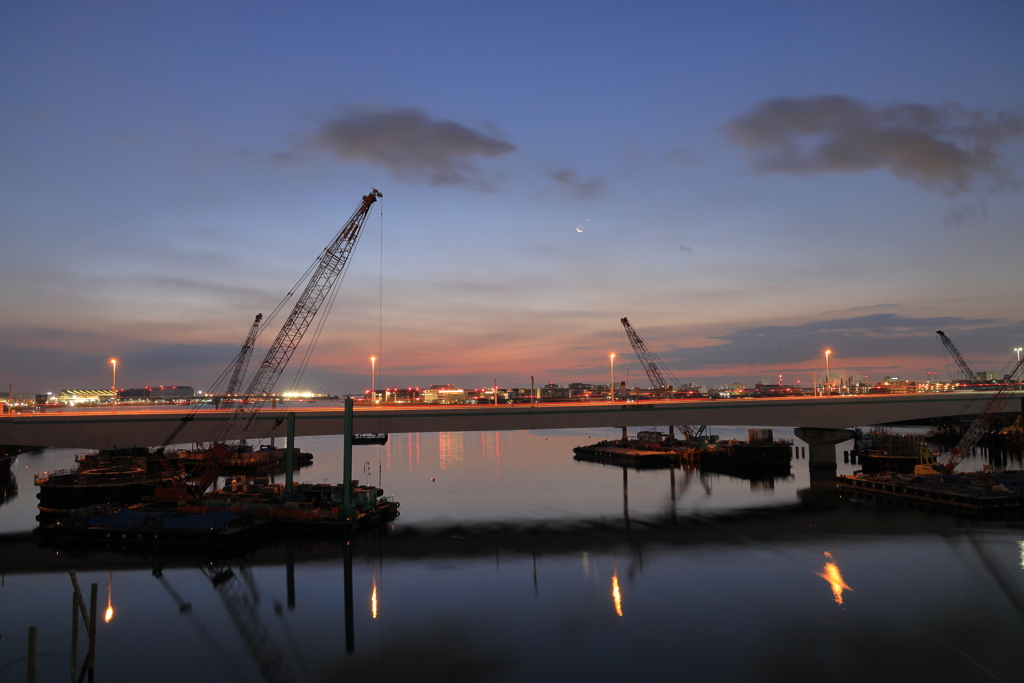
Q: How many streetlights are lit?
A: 5